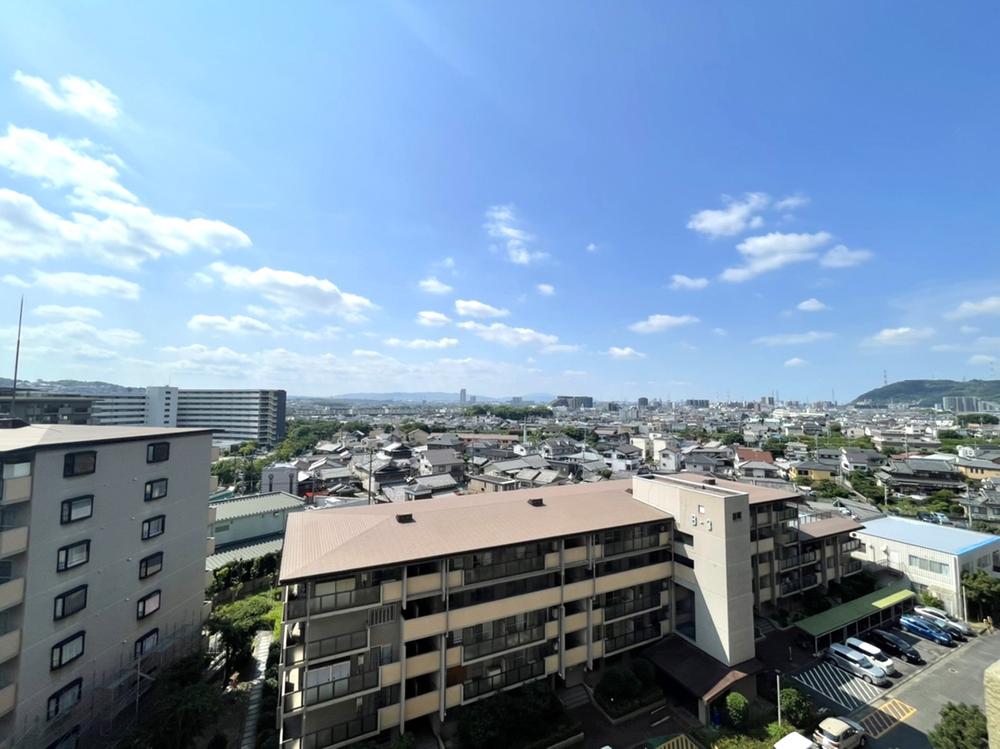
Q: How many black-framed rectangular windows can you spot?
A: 13